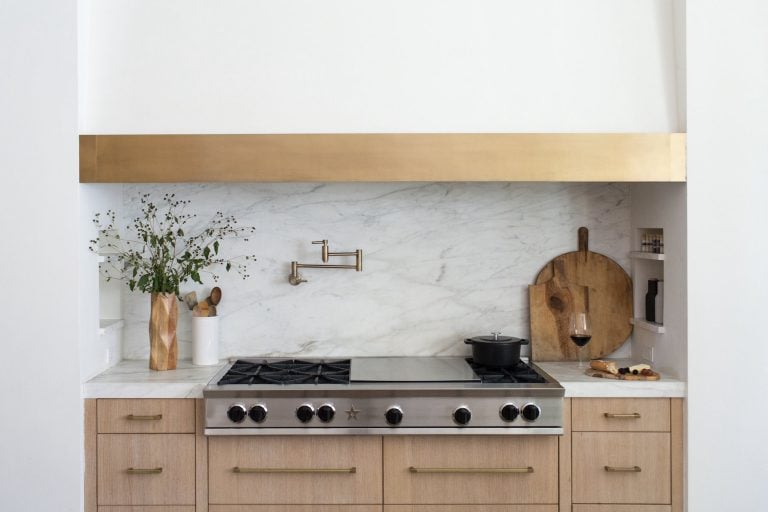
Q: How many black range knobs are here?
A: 8